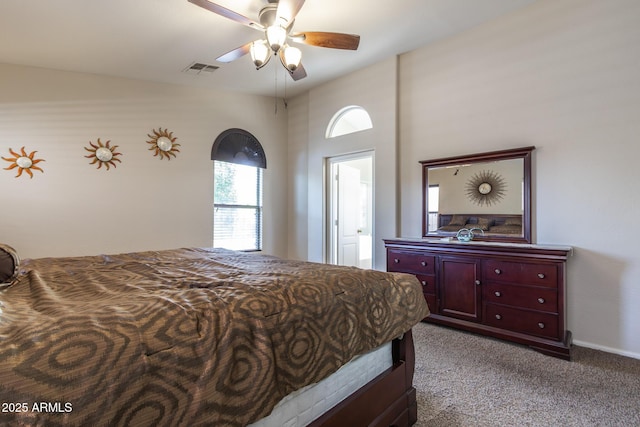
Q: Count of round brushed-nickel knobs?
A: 10